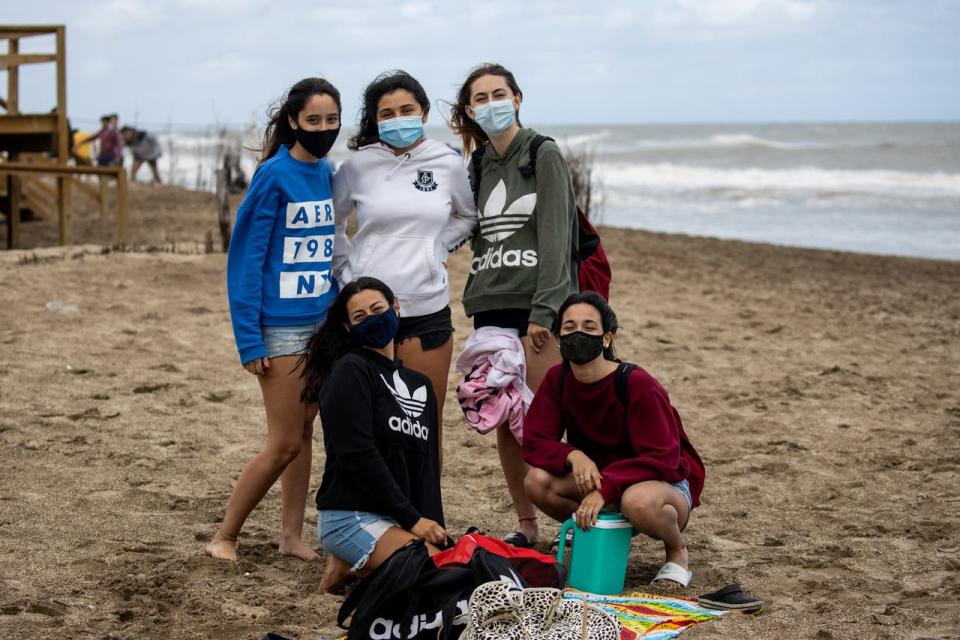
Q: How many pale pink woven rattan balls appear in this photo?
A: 0